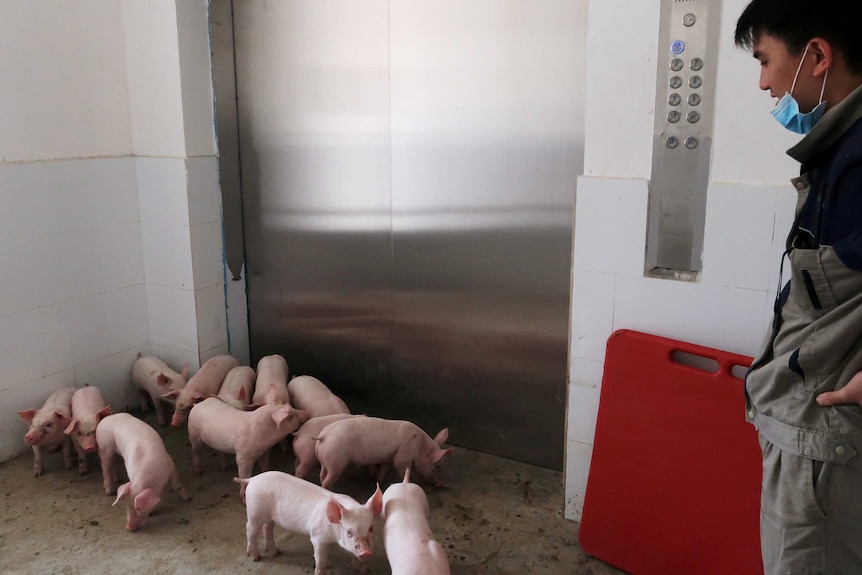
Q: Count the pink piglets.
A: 13